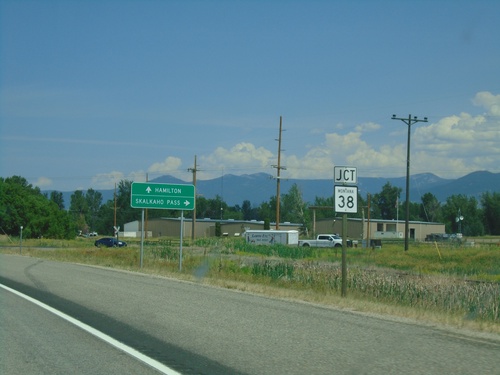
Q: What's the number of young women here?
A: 0